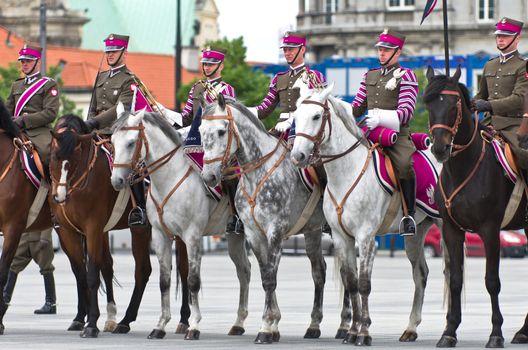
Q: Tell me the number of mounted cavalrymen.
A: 6